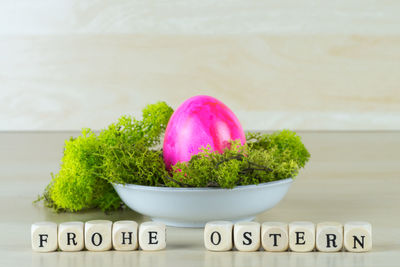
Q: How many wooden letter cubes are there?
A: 11